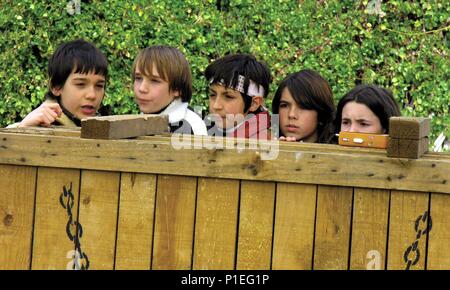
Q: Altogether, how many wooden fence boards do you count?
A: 12